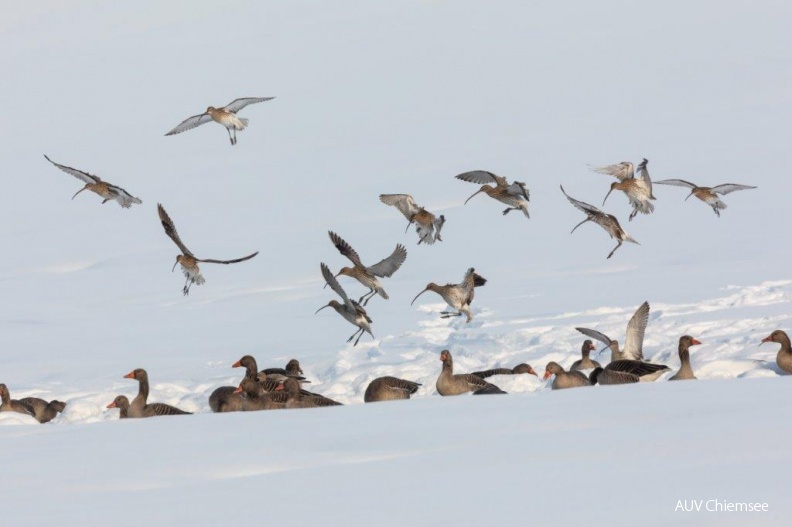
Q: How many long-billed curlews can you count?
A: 12